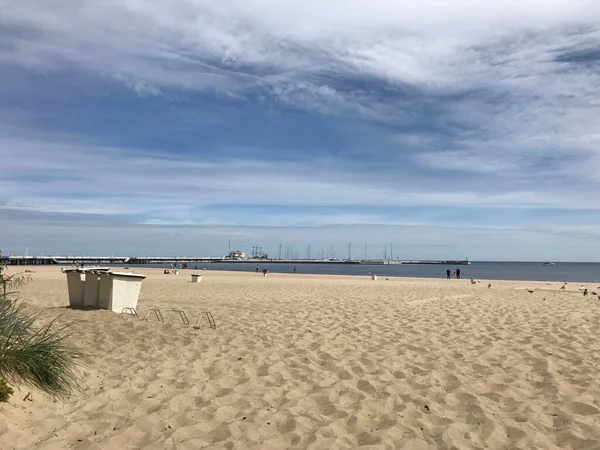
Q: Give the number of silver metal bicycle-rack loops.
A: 4